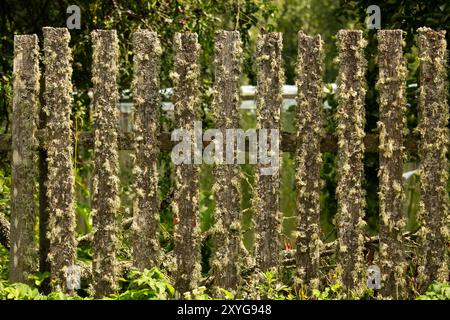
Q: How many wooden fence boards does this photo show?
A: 11